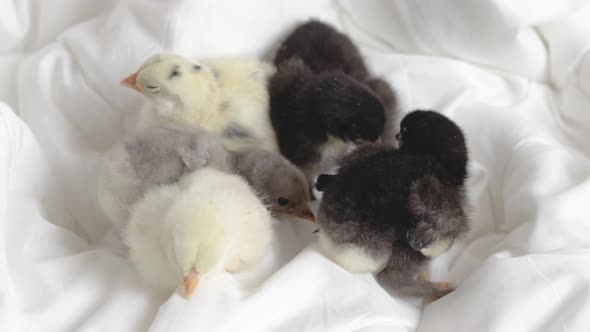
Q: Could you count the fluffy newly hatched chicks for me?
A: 6